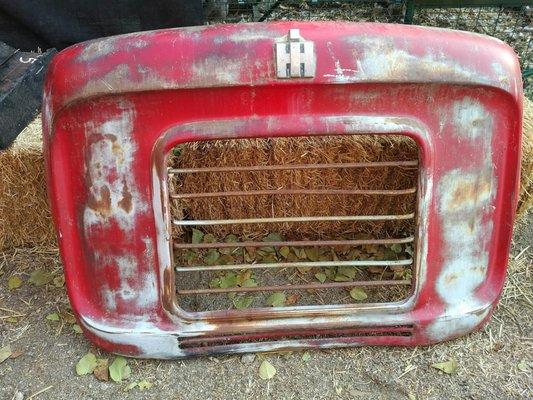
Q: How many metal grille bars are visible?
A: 6